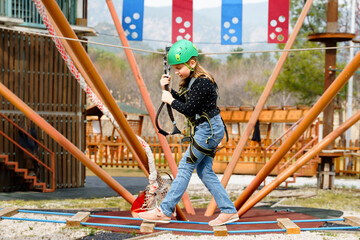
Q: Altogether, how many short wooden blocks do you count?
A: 6